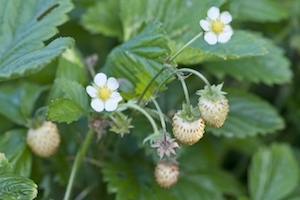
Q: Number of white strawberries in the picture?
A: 4